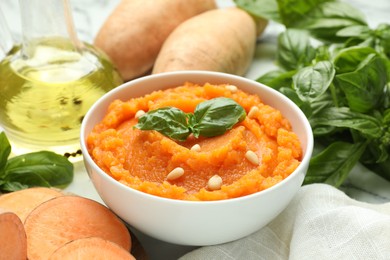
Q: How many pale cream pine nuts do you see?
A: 7